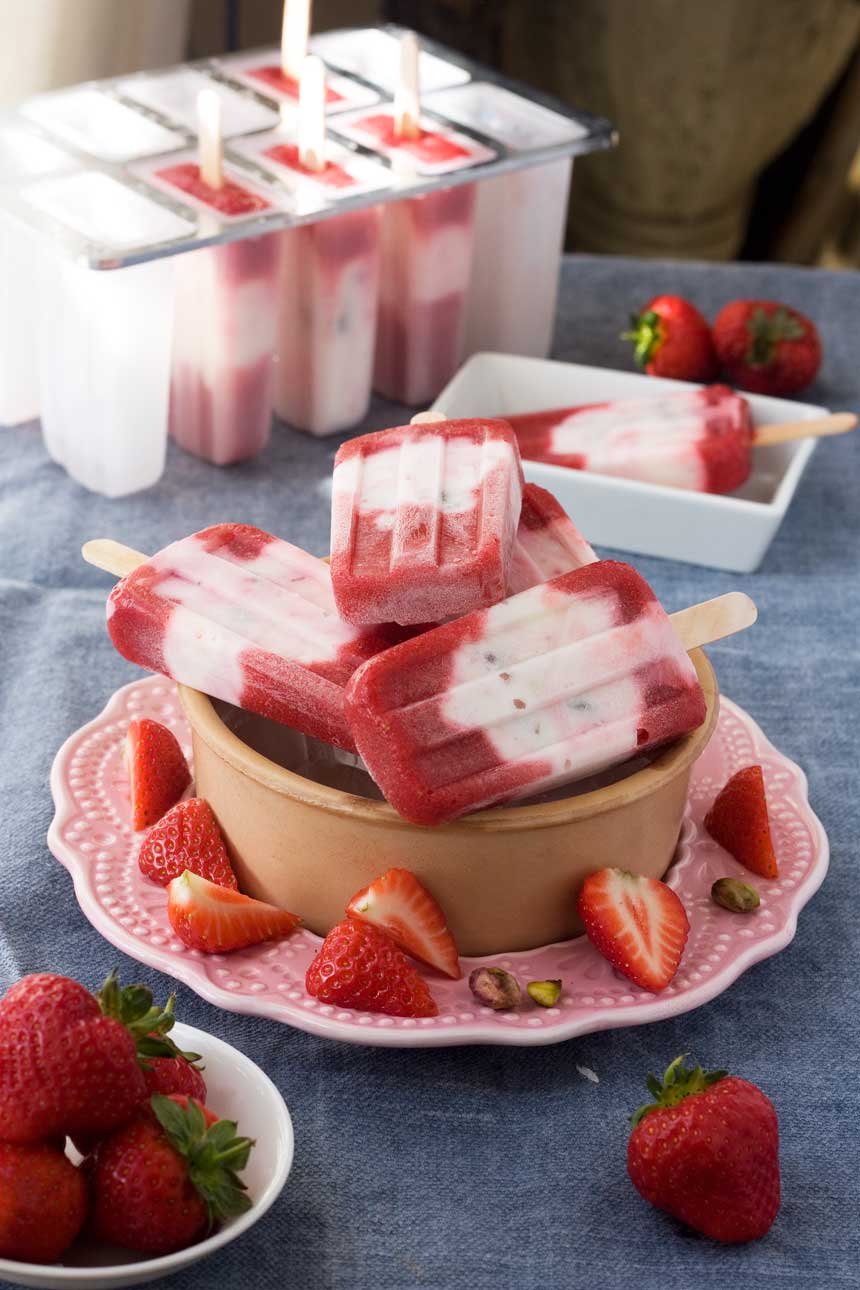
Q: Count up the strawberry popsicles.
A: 9